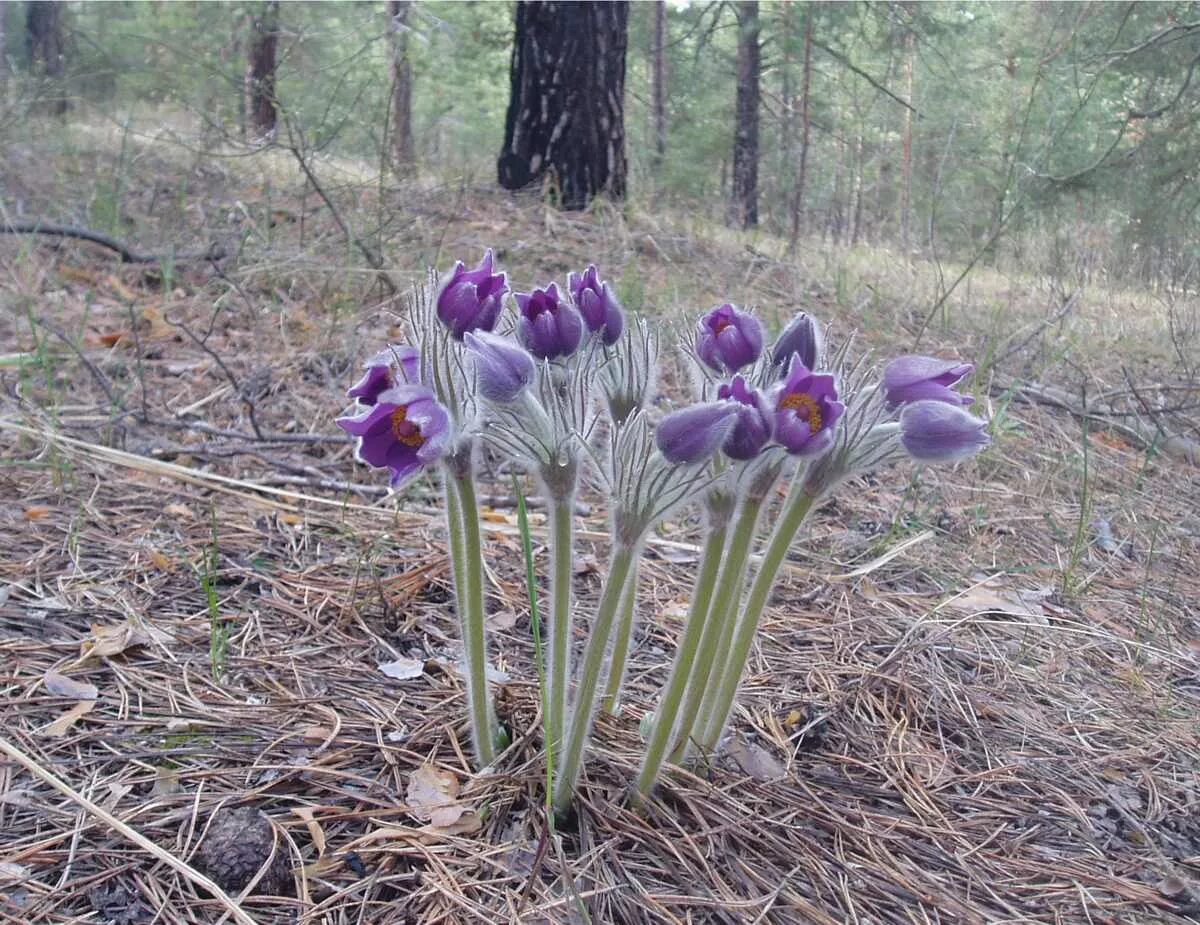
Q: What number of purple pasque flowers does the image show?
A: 13